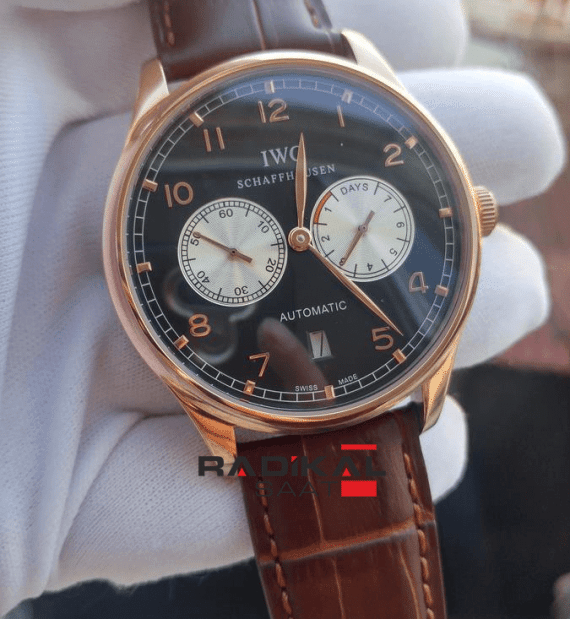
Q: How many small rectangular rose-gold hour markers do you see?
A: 12